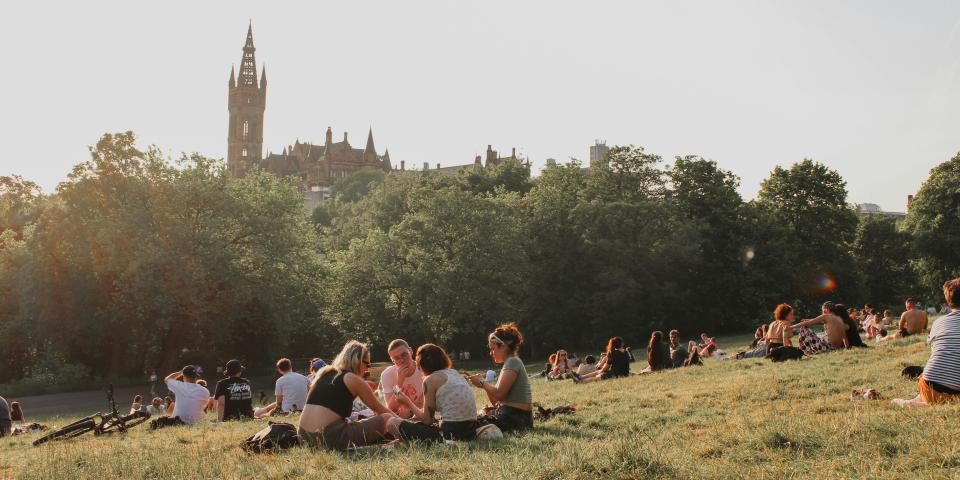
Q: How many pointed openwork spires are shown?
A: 1